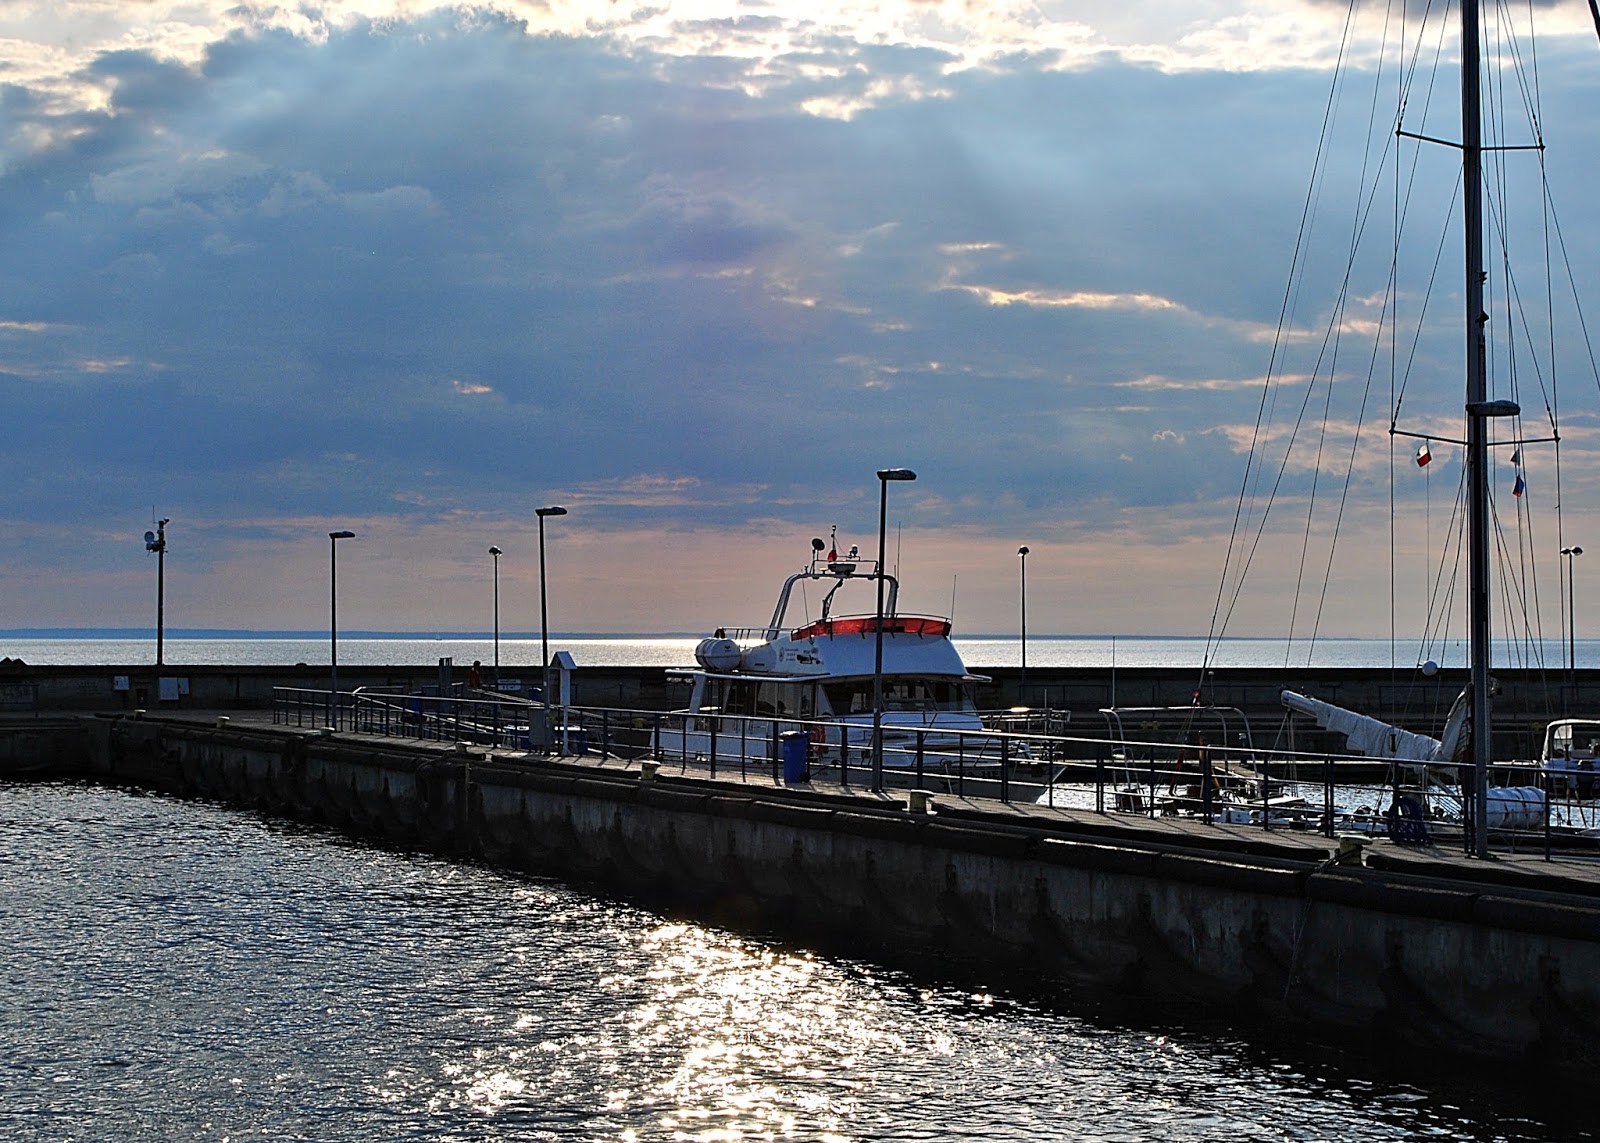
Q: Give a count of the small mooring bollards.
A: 7